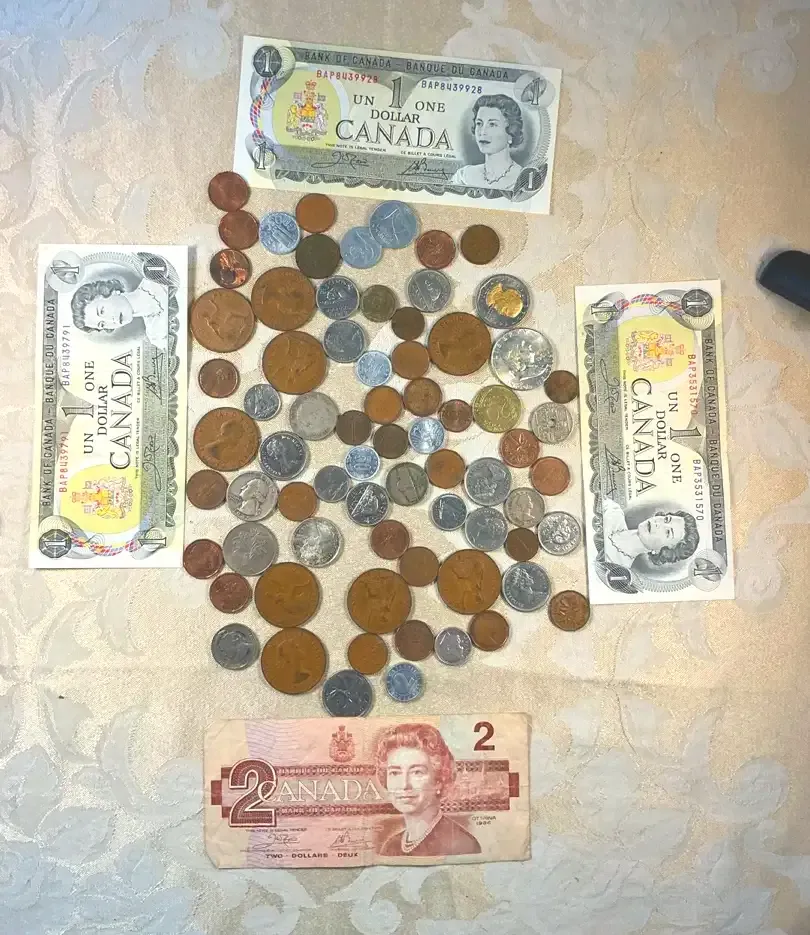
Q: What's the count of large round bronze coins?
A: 9